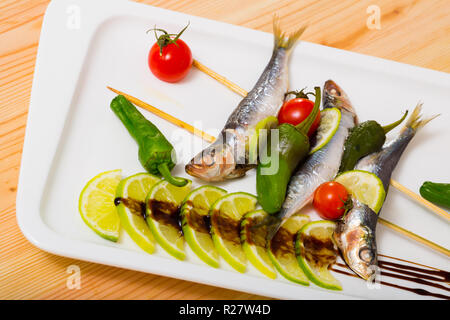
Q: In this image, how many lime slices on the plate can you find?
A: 11